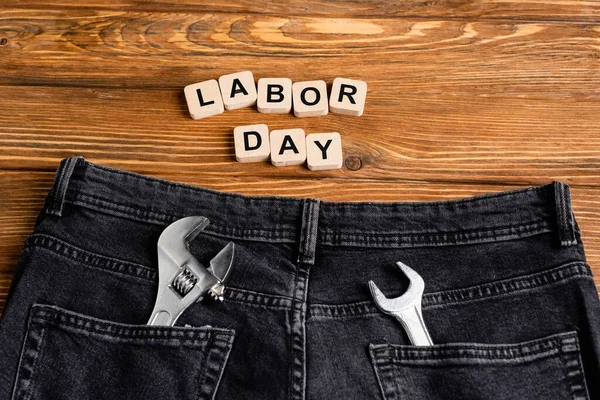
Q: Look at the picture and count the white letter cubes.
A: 8